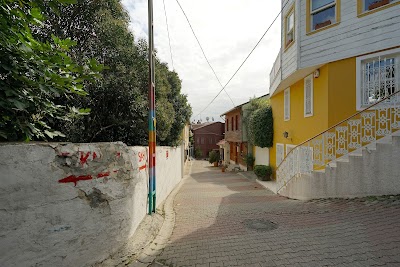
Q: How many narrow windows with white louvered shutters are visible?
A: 2